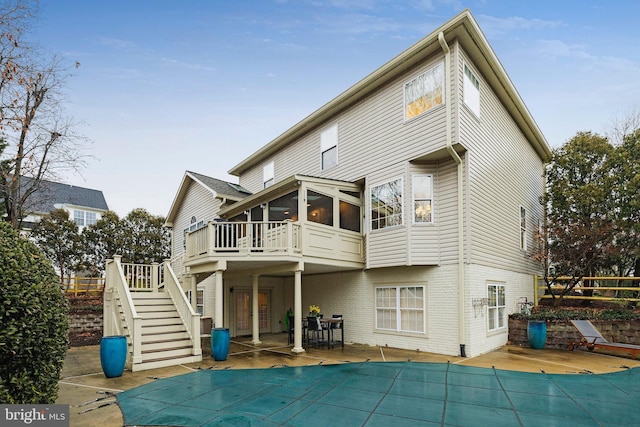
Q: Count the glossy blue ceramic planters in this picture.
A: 3